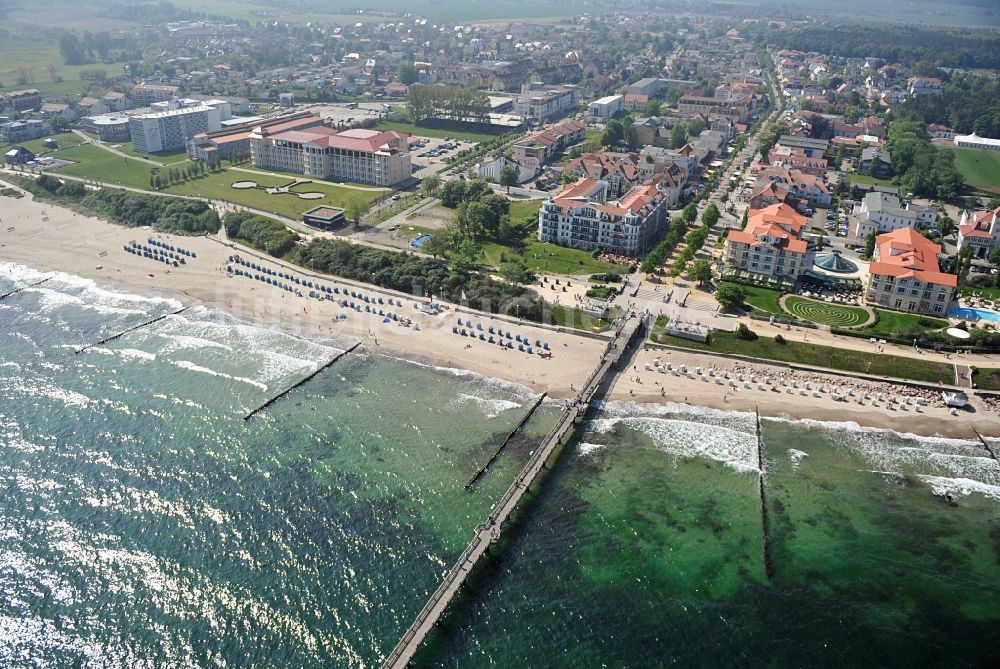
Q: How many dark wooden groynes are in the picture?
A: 6